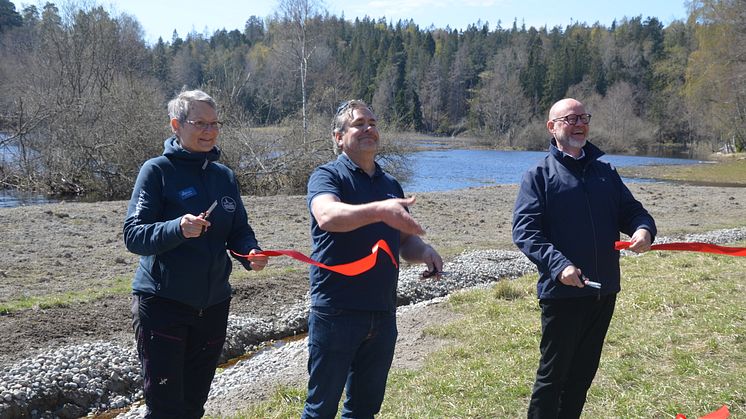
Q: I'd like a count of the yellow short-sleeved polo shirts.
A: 0